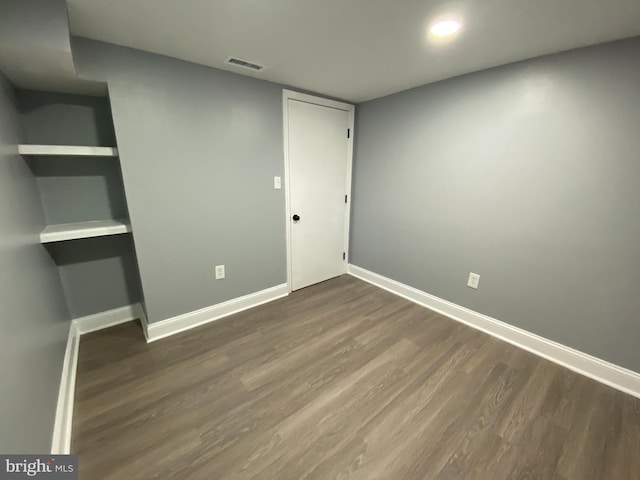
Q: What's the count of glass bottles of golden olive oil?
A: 0